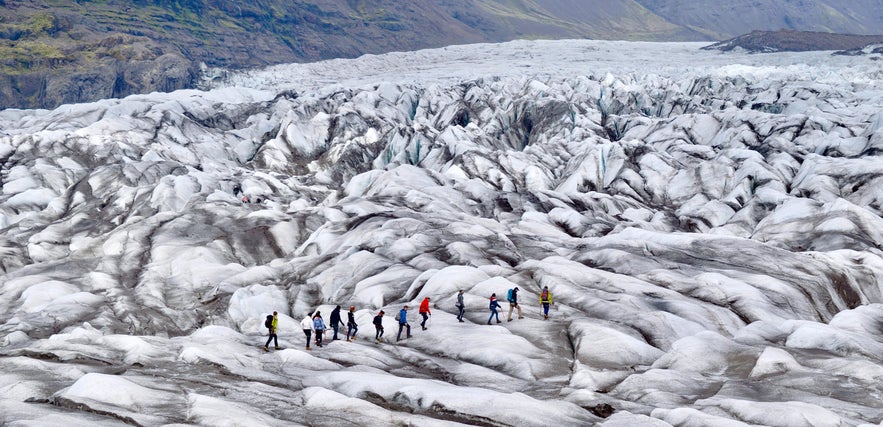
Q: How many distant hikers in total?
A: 12